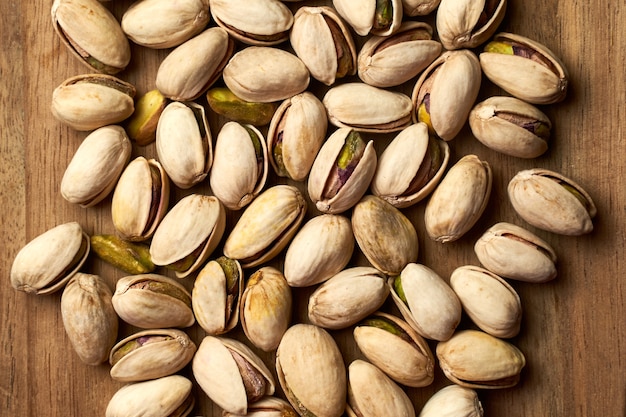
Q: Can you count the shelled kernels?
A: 3